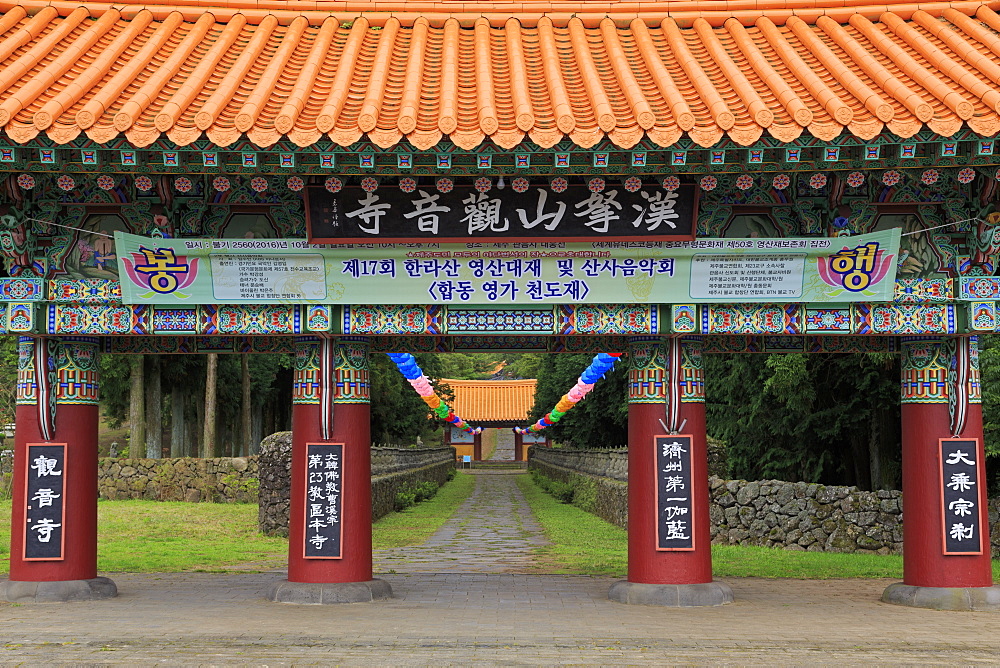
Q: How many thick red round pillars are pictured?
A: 4